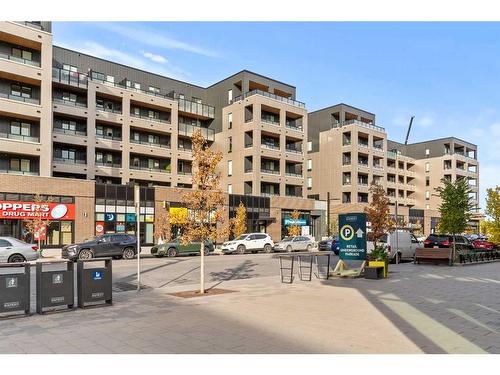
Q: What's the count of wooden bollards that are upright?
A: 0